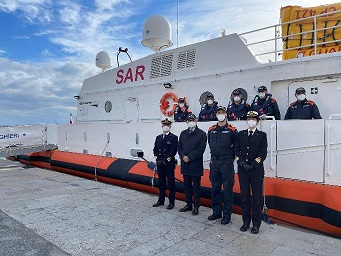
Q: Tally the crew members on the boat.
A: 5